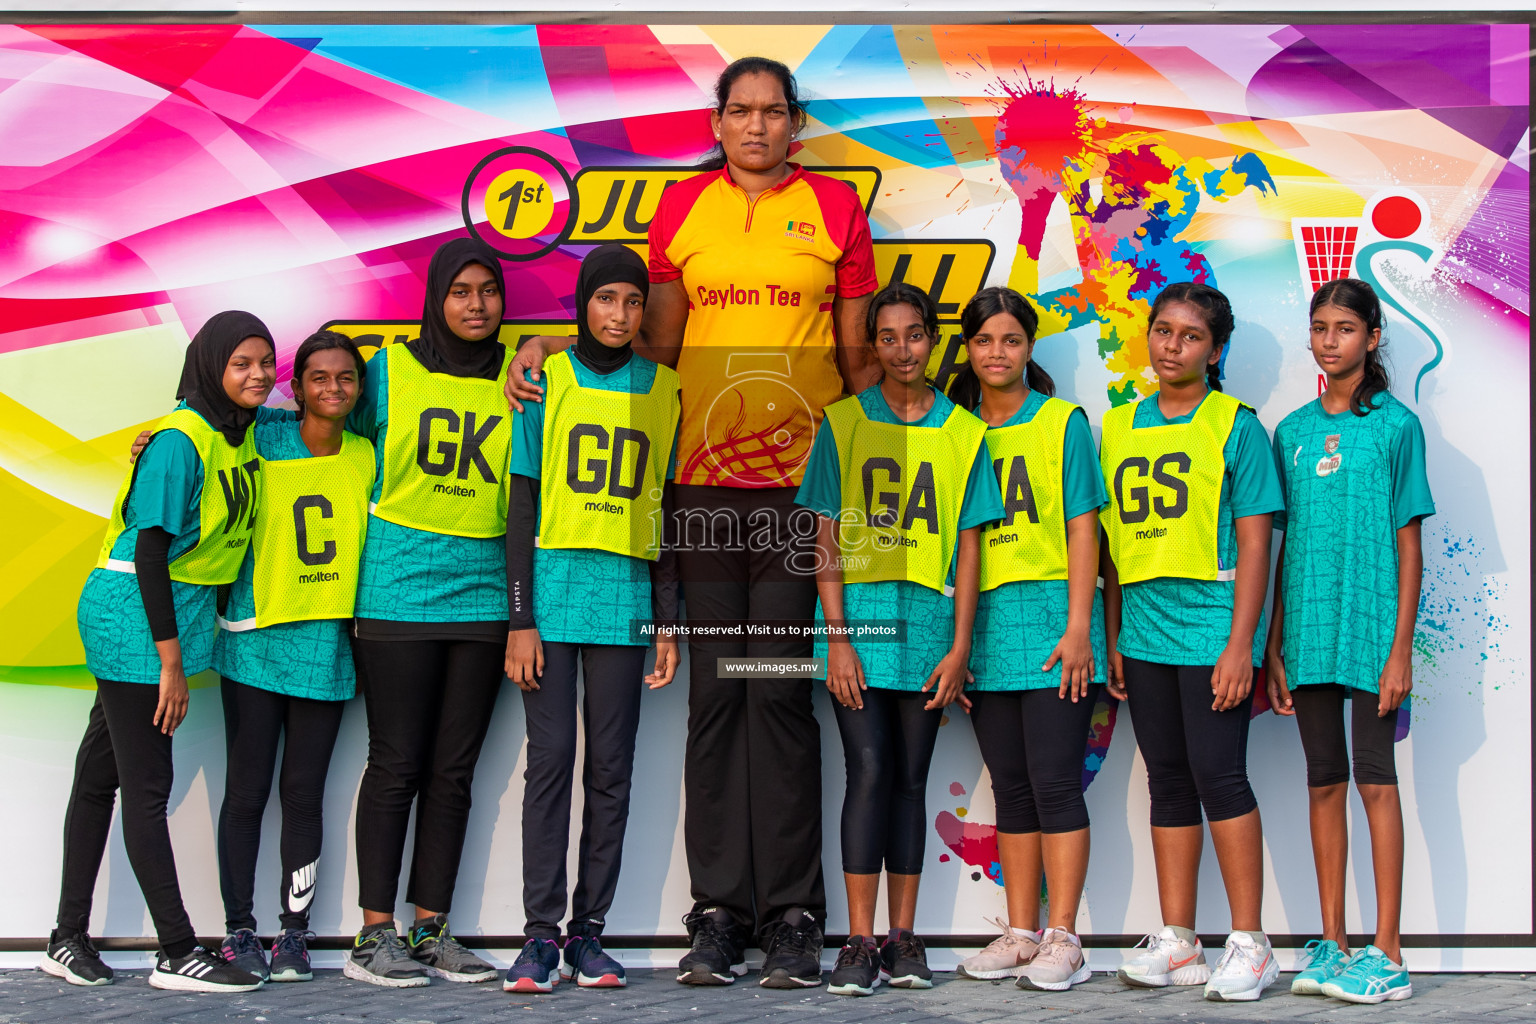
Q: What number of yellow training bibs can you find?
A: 7